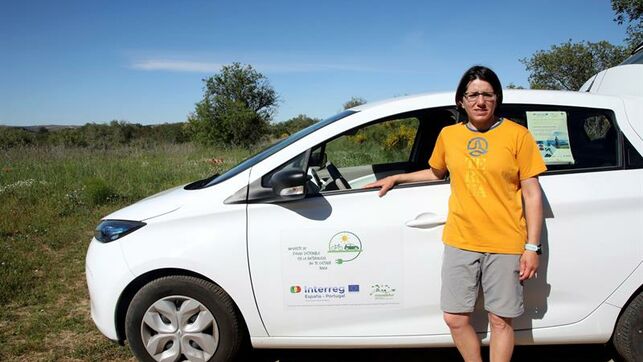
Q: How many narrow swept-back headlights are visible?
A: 1